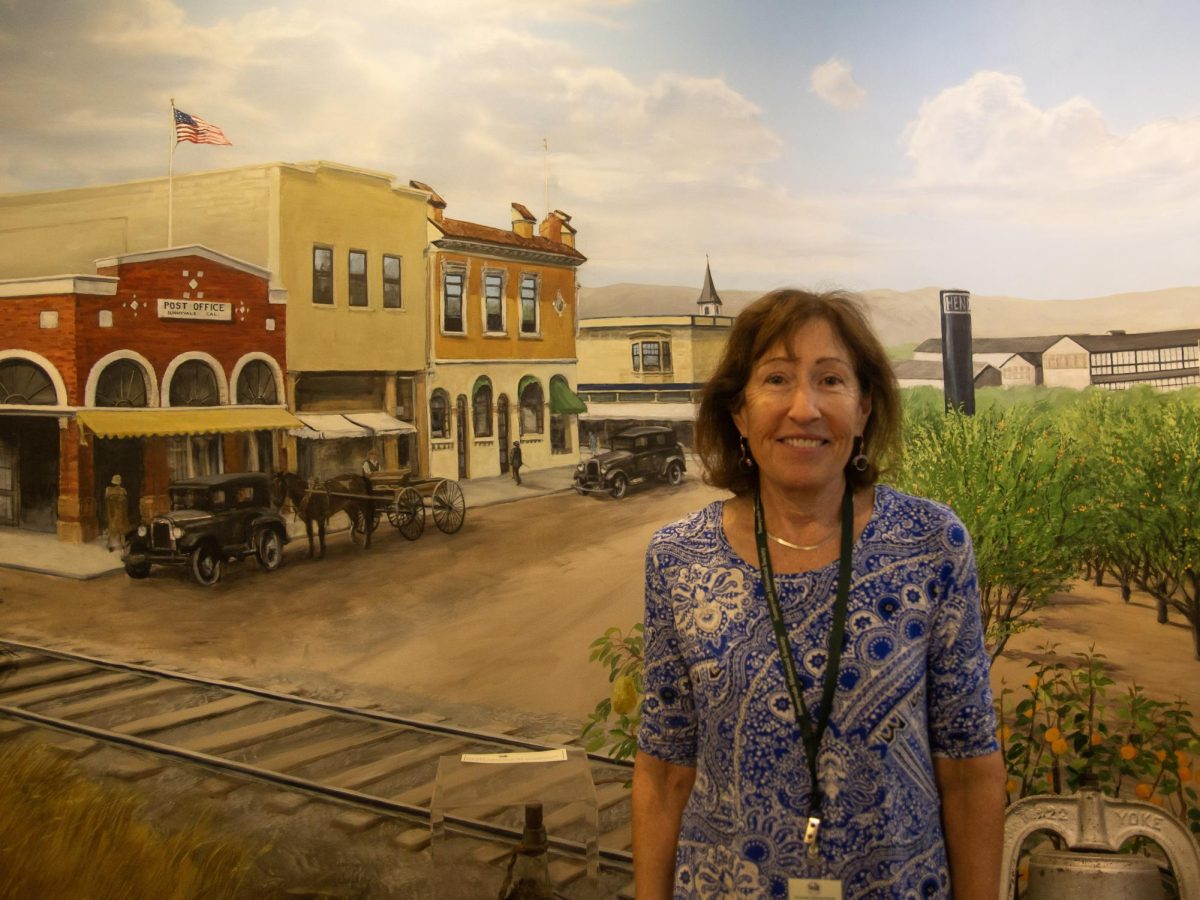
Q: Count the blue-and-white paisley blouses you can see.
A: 1